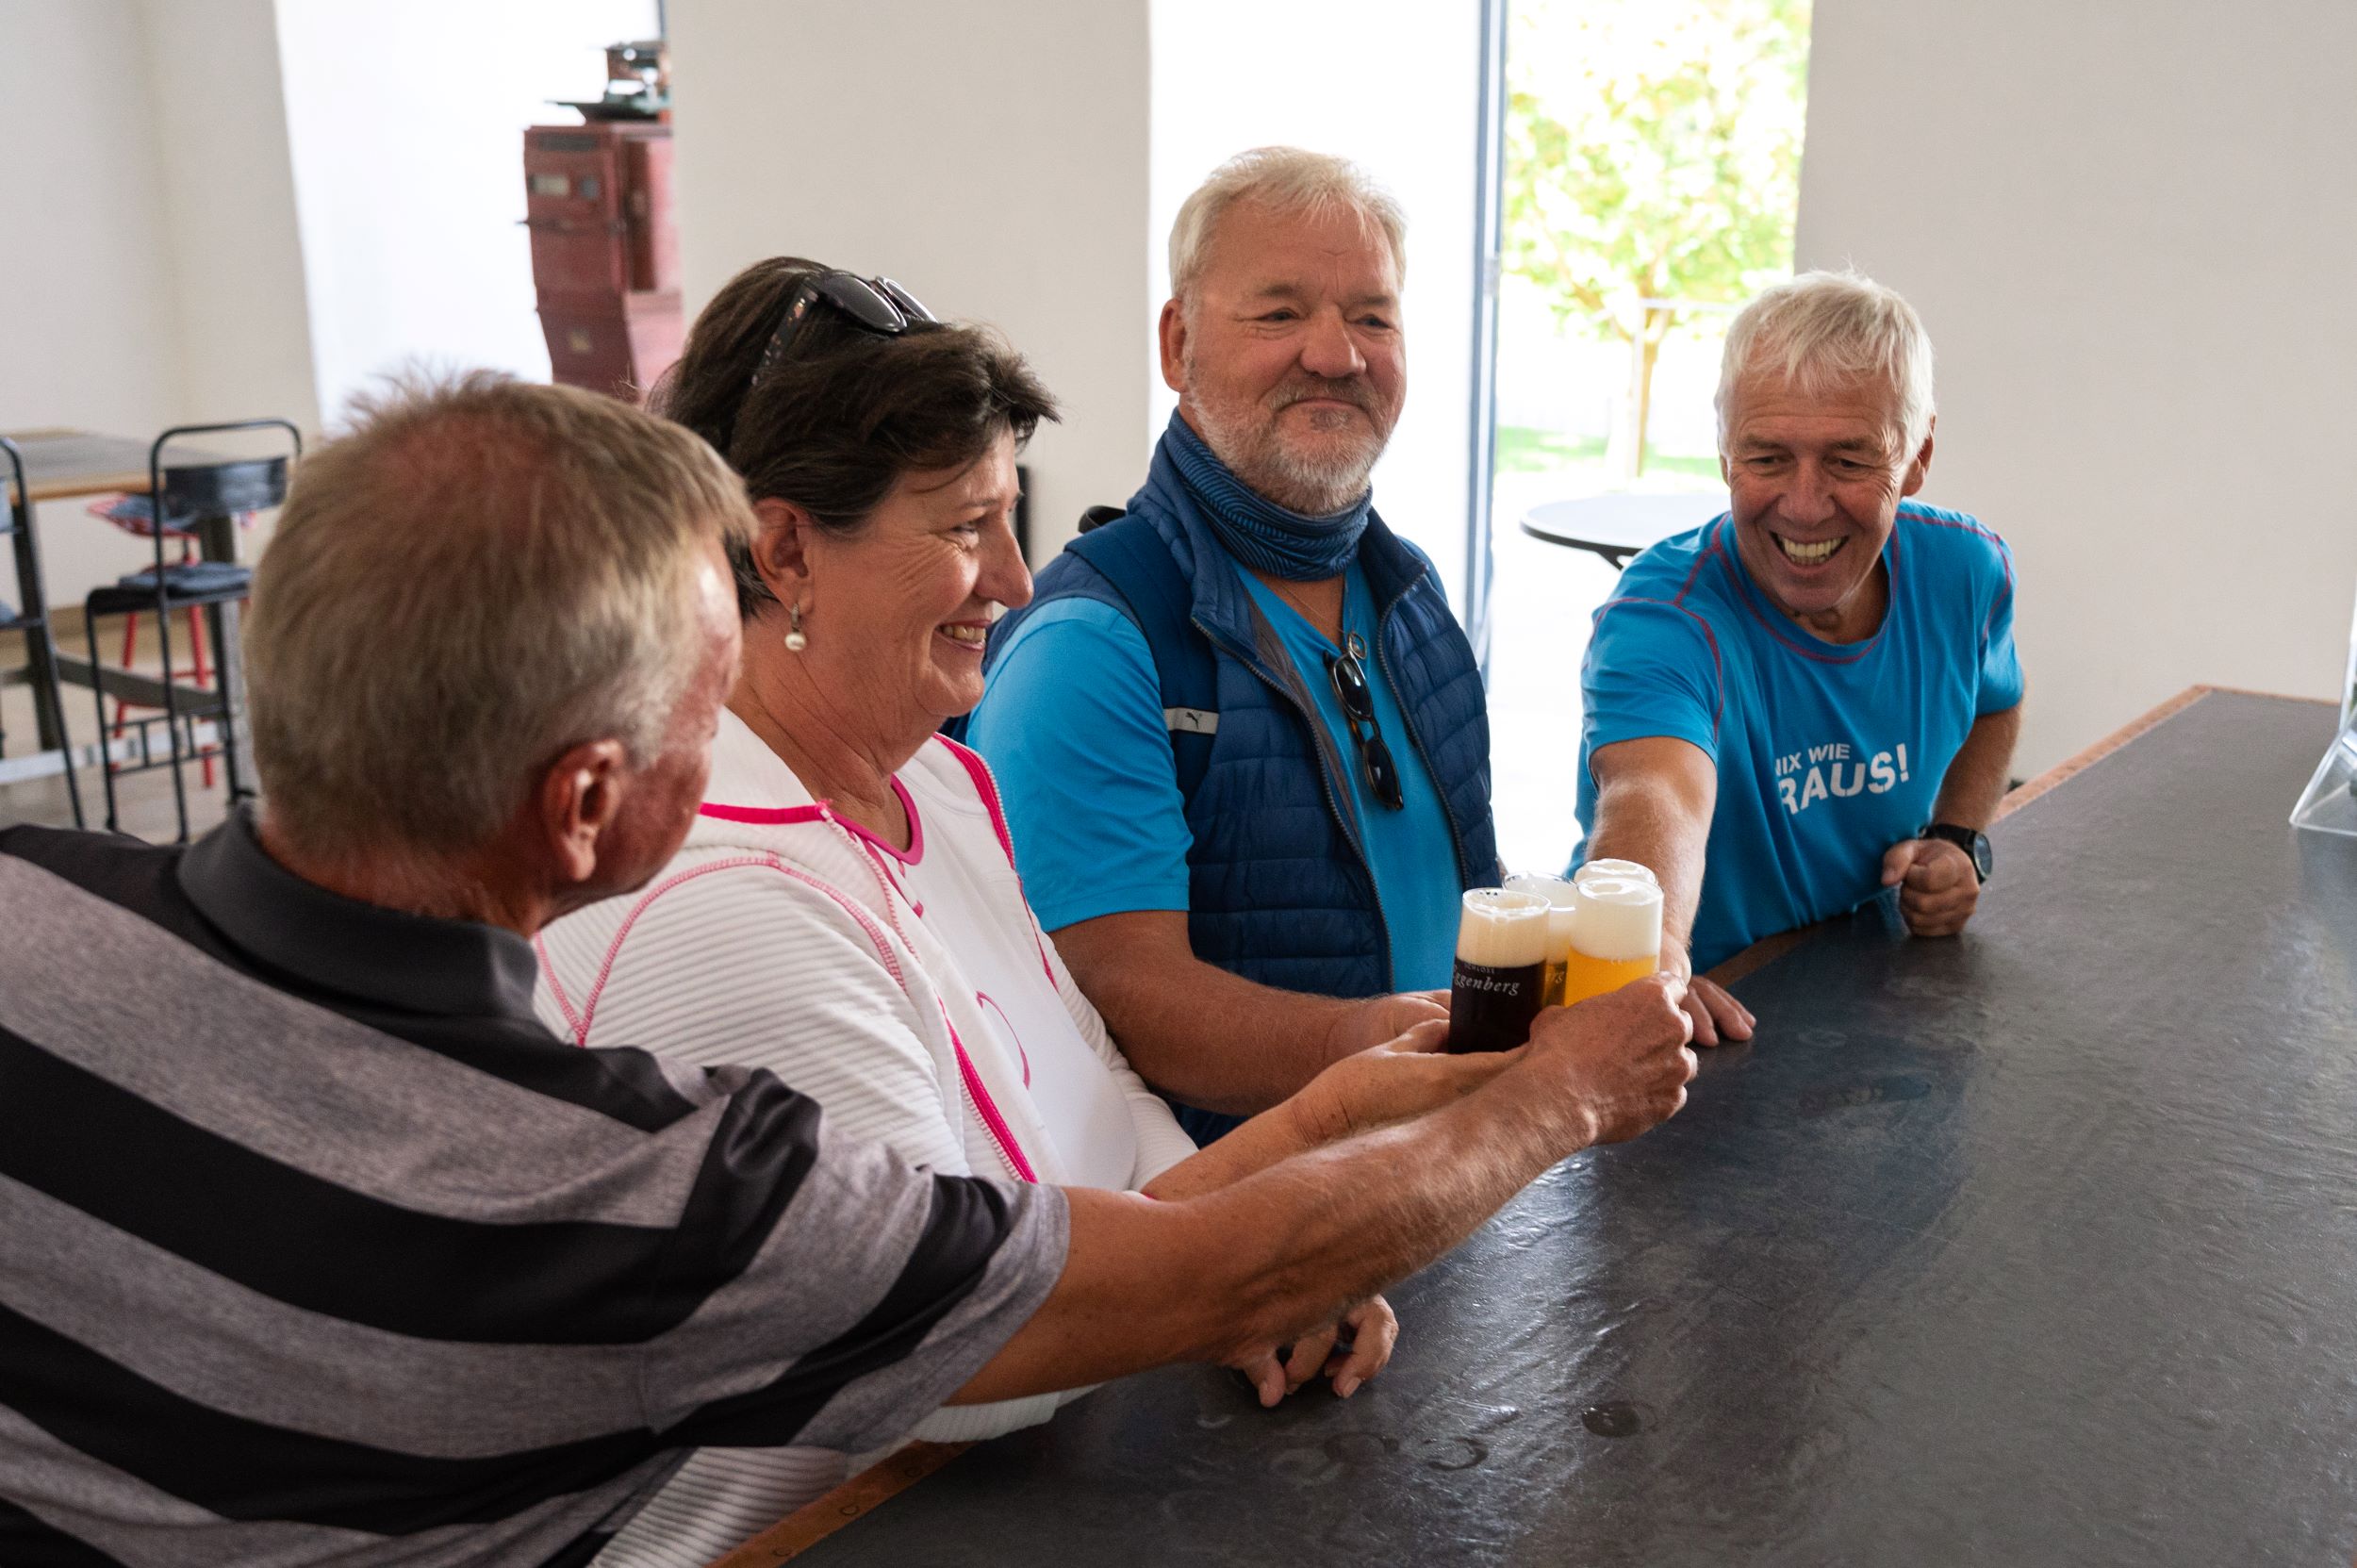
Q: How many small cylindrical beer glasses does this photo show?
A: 4